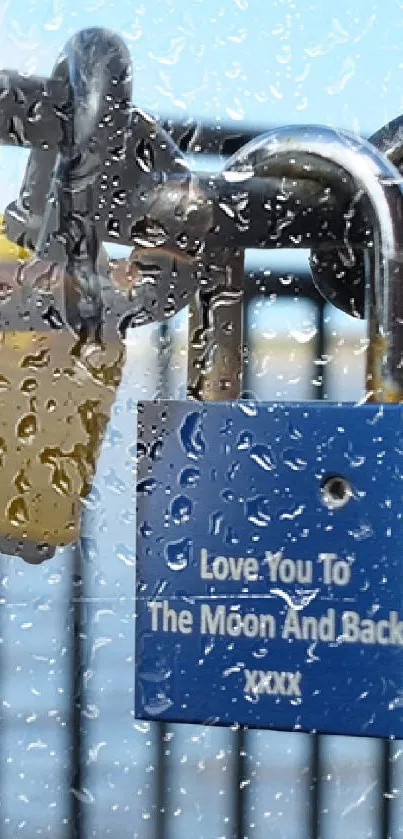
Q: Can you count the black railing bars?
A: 5